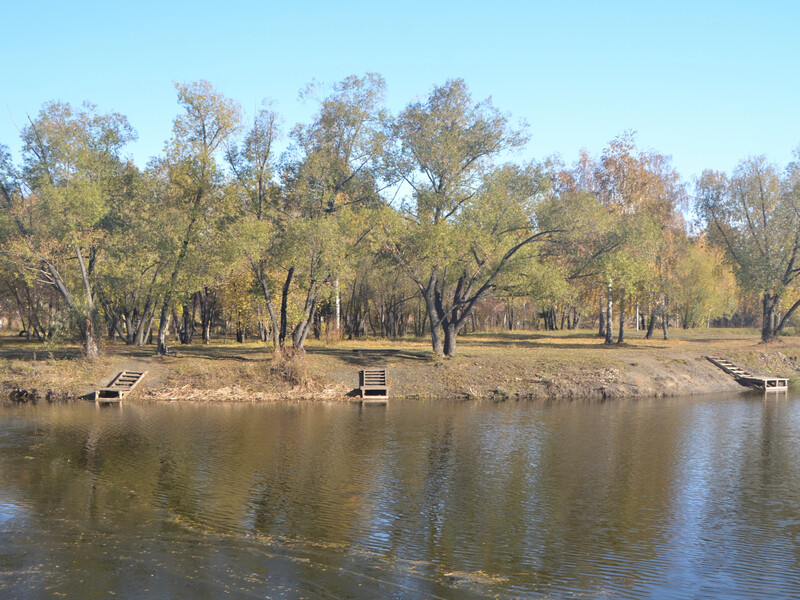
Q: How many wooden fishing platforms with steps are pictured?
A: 3